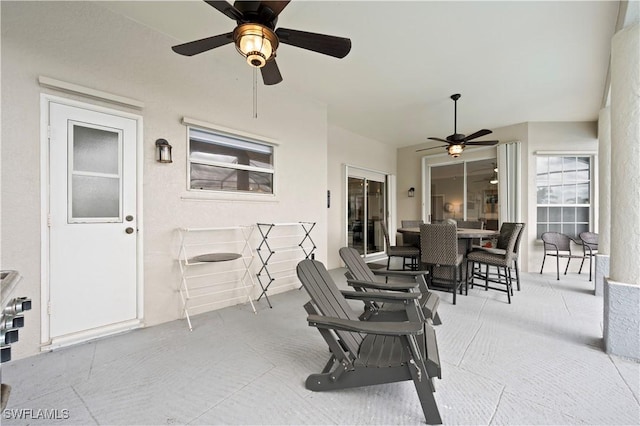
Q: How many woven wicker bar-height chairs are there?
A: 6